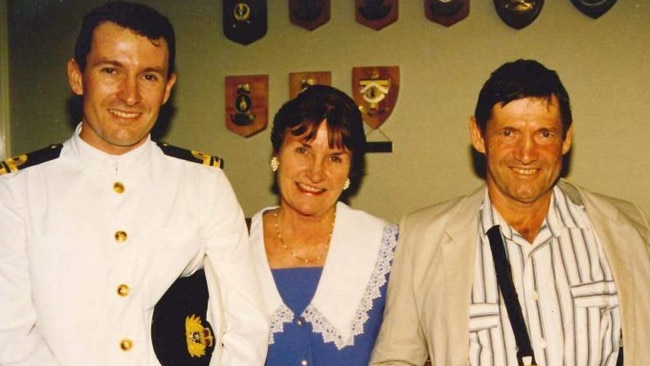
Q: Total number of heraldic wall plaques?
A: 9